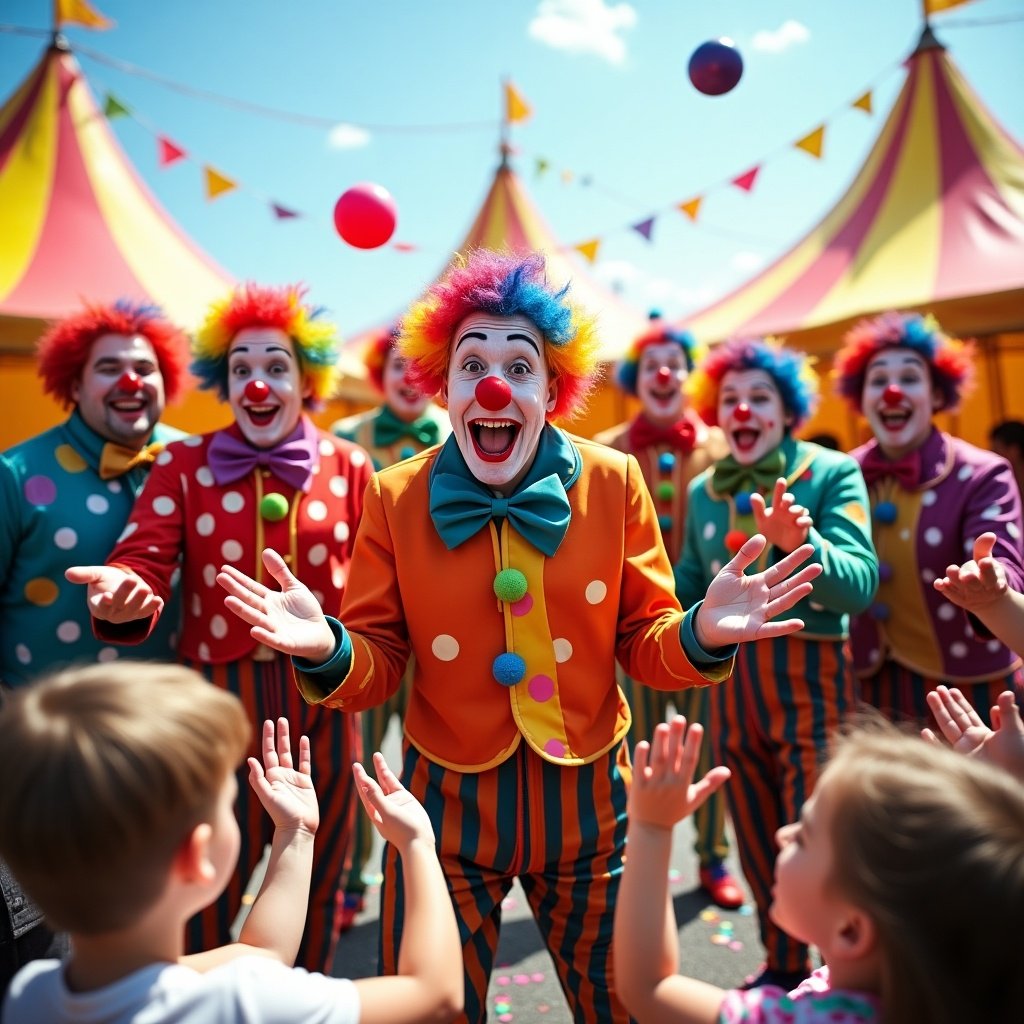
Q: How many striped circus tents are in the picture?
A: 3